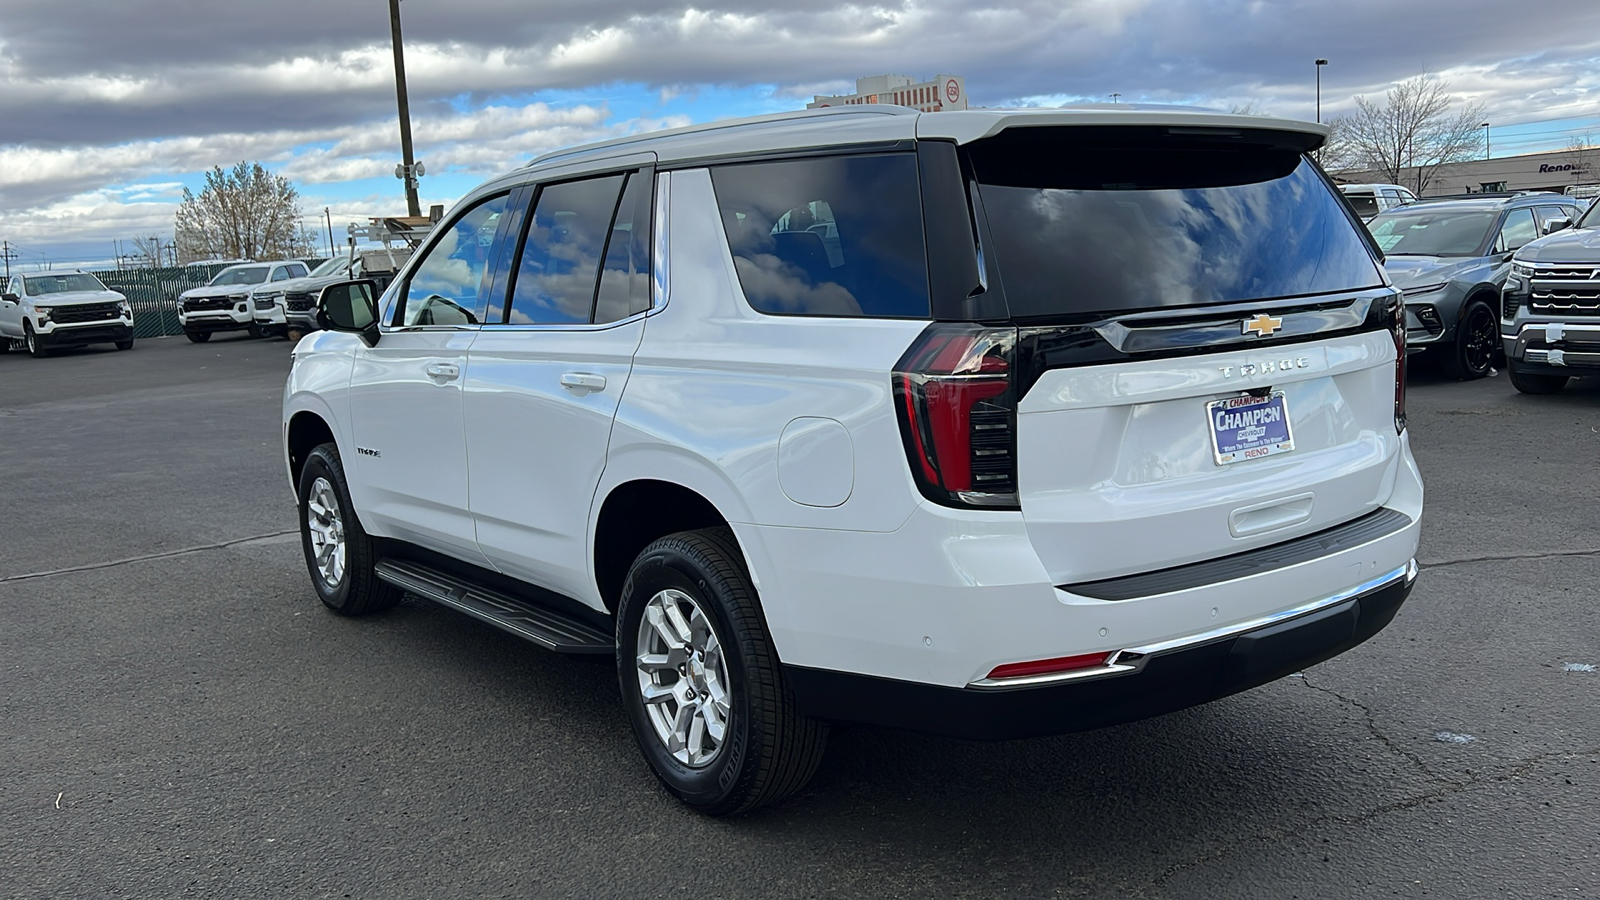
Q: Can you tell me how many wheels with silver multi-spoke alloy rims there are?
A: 2